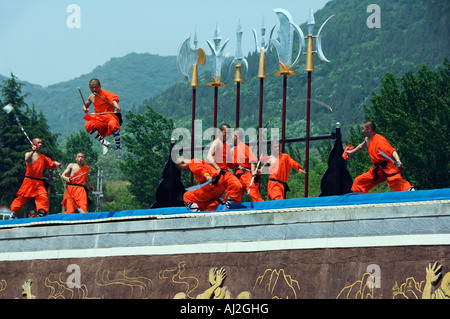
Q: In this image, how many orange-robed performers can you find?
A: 8